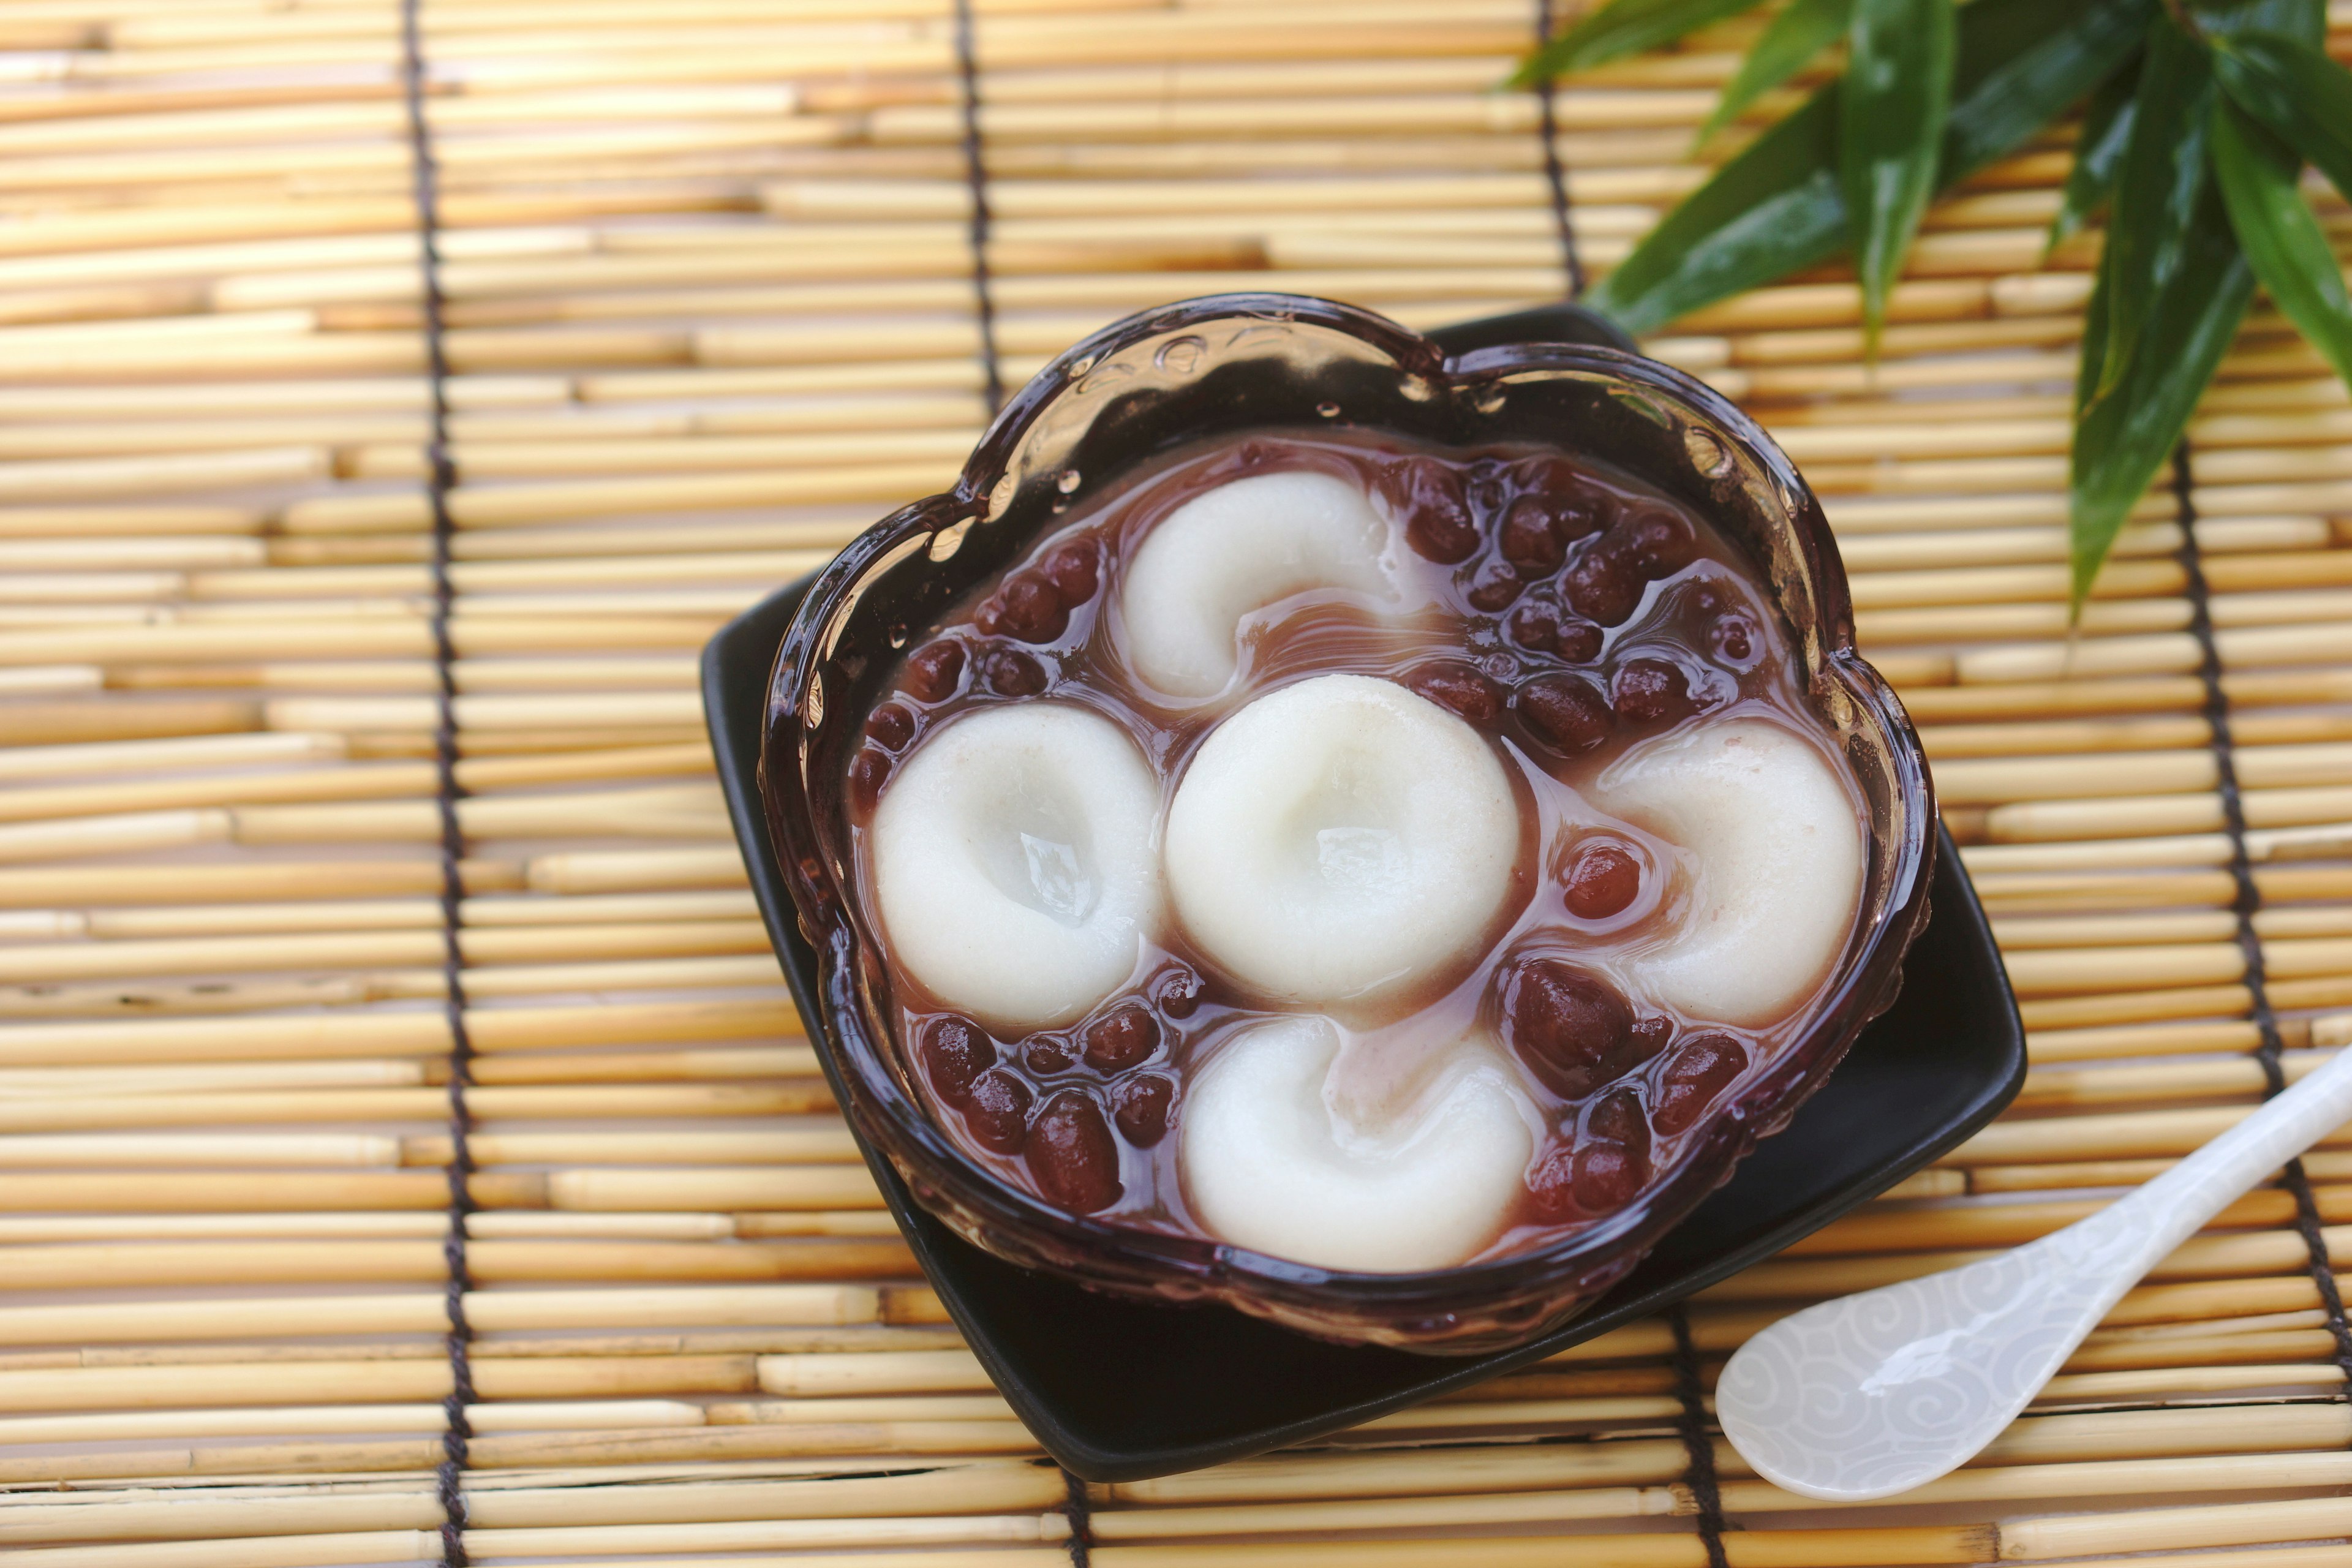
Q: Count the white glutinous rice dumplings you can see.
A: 5